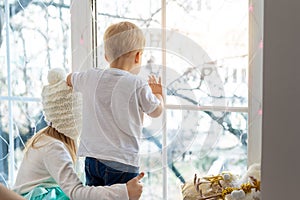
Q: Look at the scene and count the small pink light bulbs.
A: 4